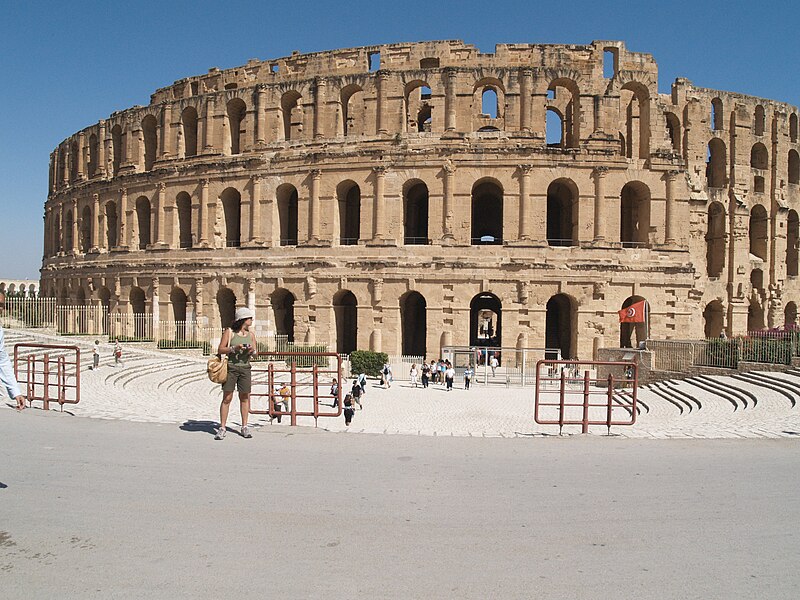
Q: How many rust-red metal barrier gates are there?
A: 3